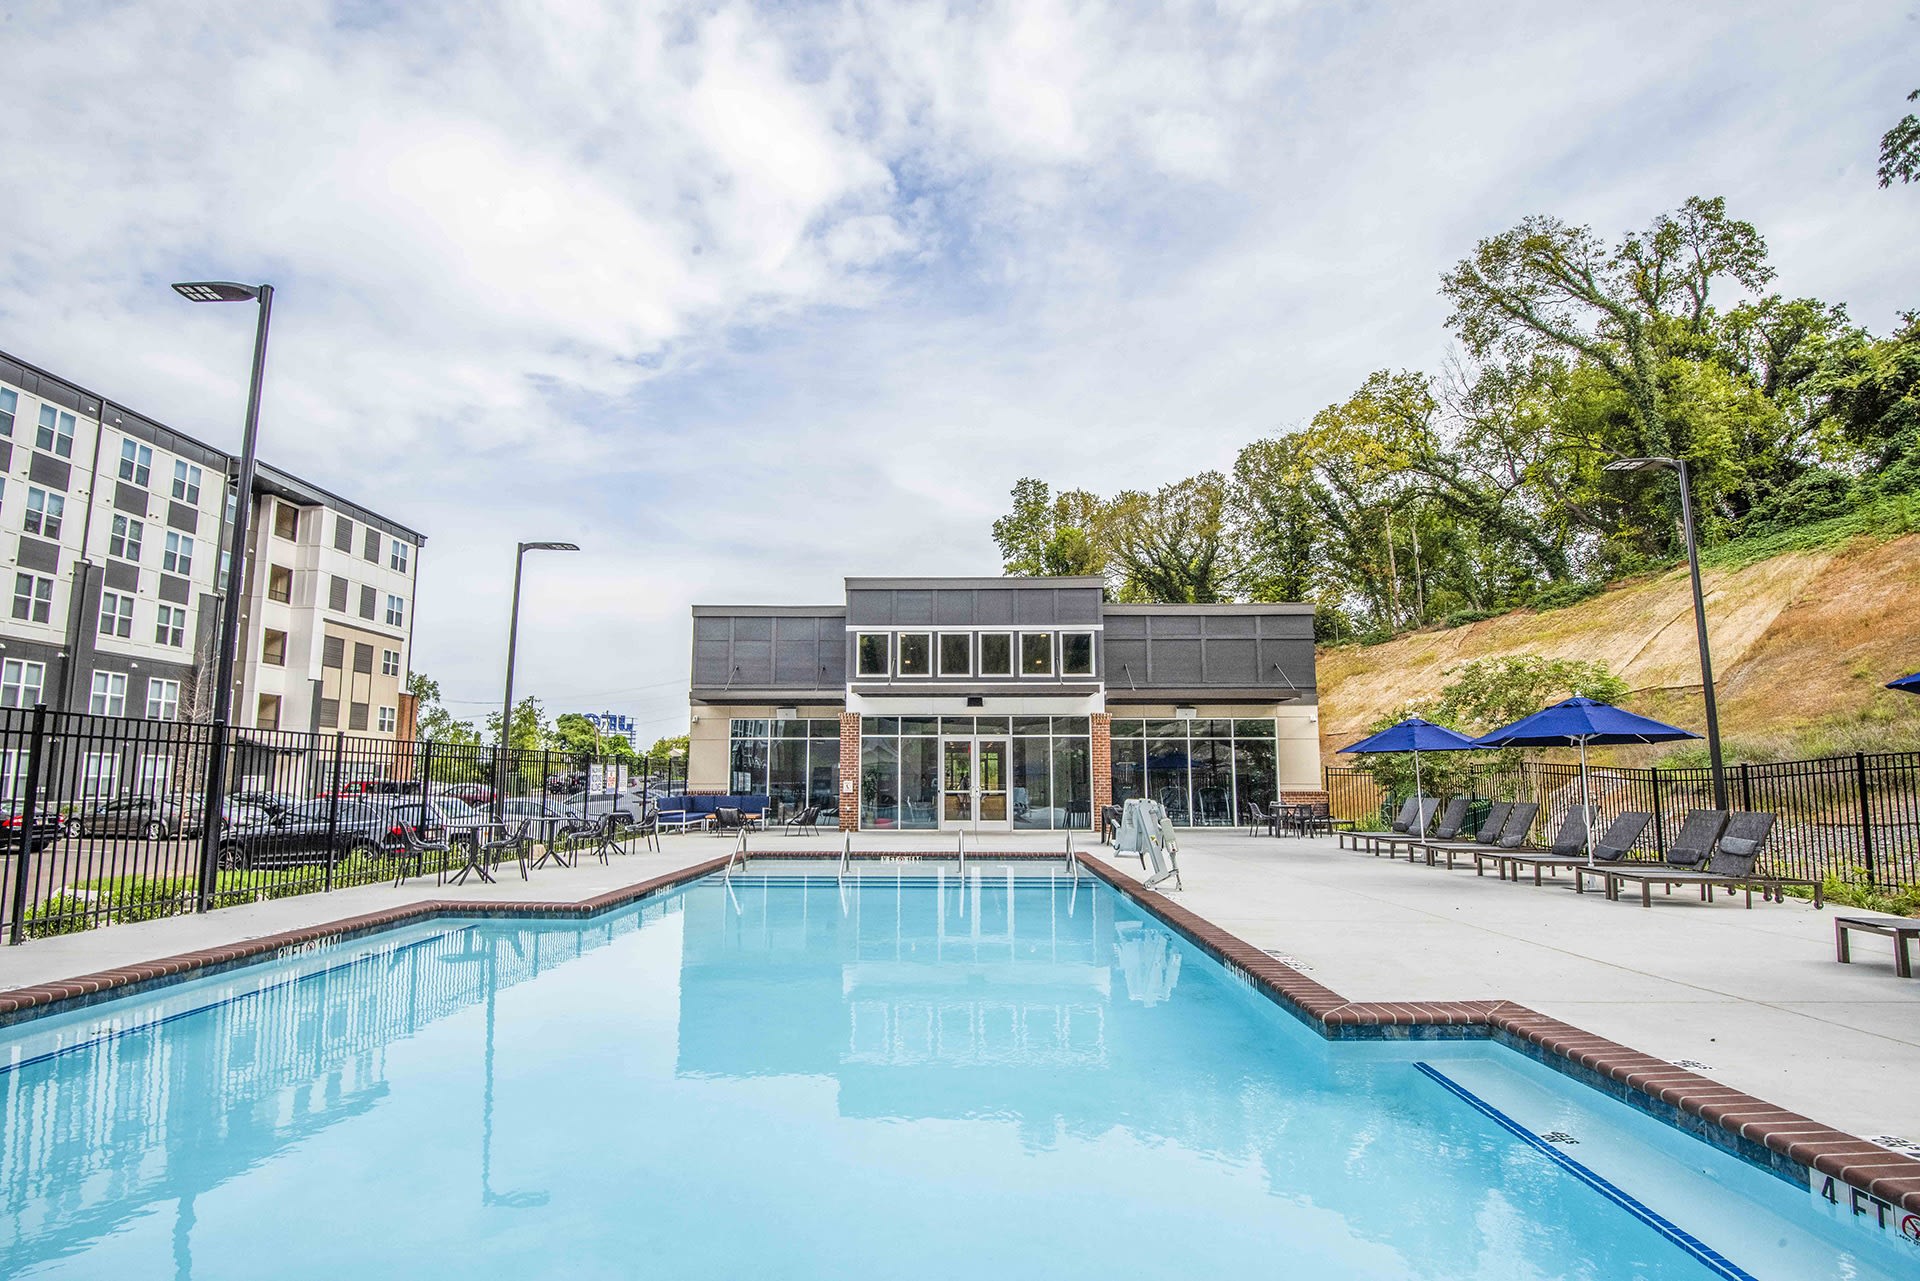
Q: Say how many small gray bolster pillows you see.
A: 9